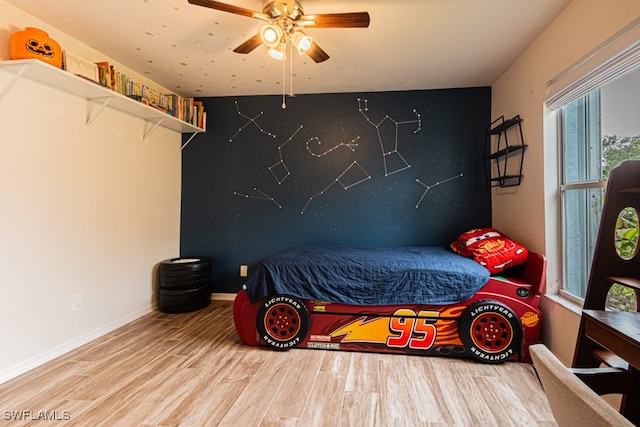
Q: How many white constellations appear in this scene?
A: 7